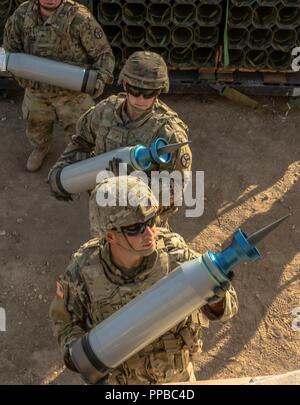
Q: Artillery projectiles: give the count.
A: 3